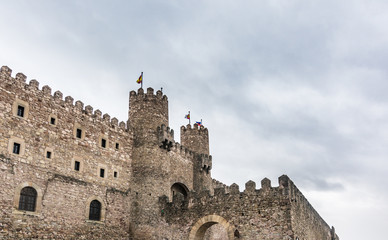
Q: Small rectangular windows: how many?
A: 10